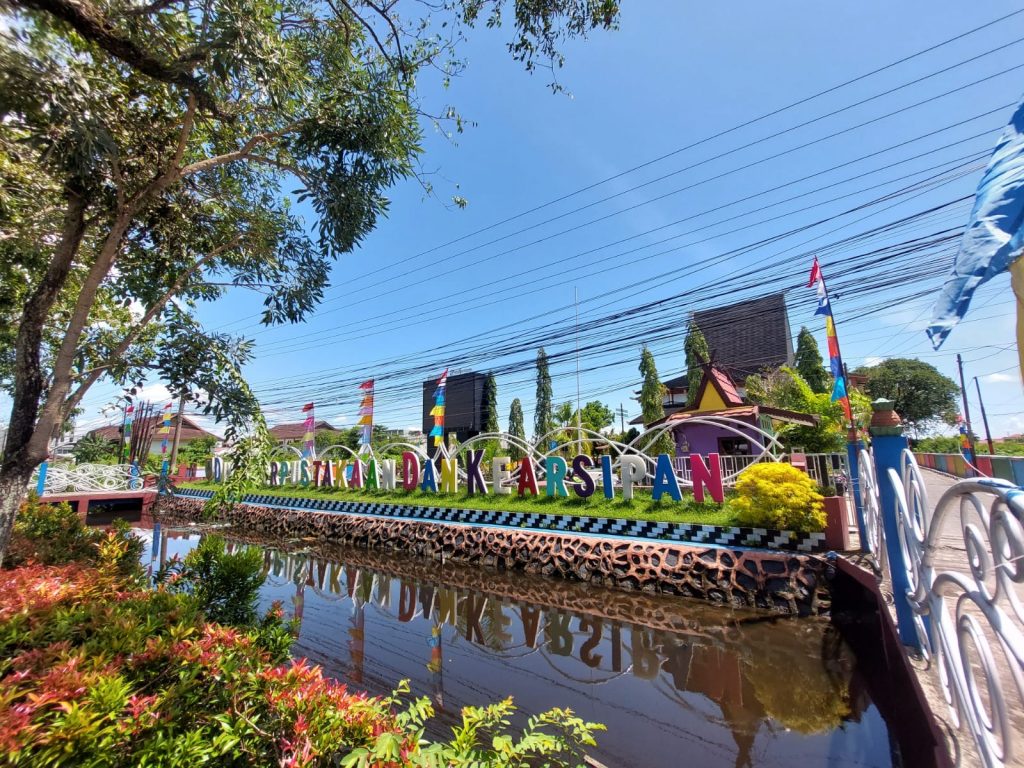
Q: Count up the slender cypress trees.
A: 6